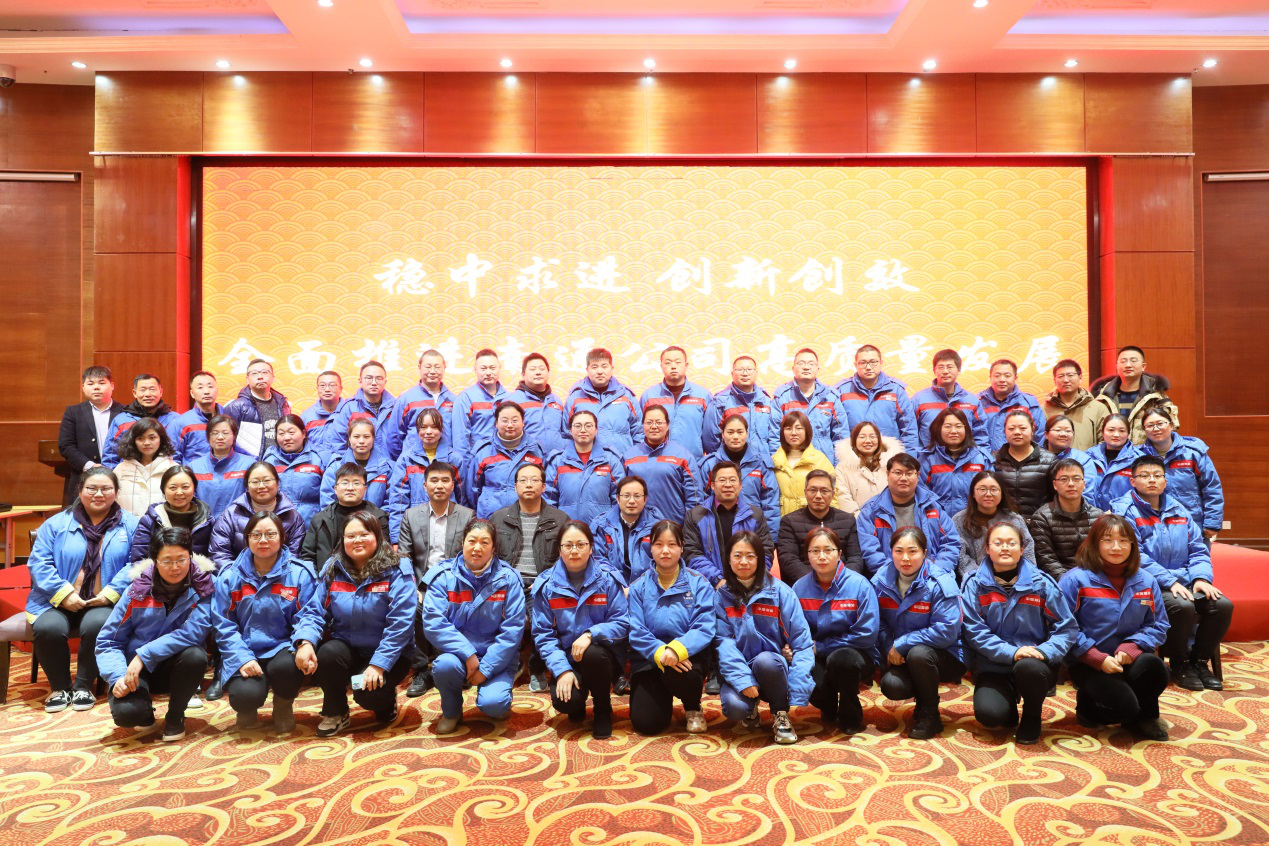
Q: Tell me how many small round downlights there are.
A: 11